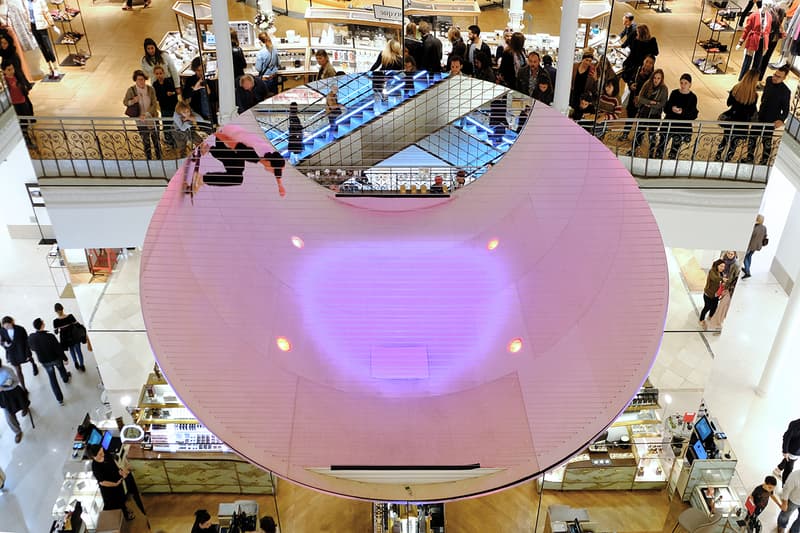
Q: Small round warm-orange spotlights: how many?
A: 4